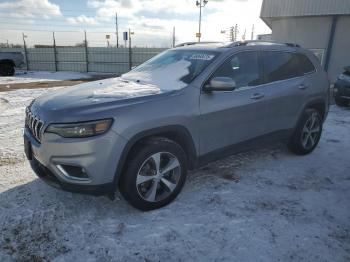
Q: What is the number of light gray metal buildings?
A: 1